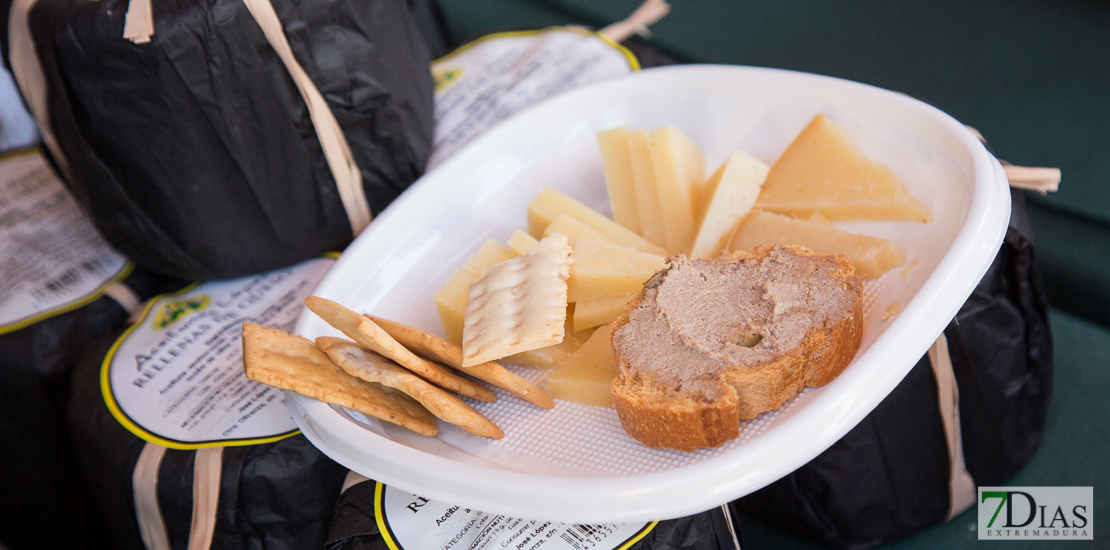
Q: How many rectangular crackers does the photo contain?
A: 5